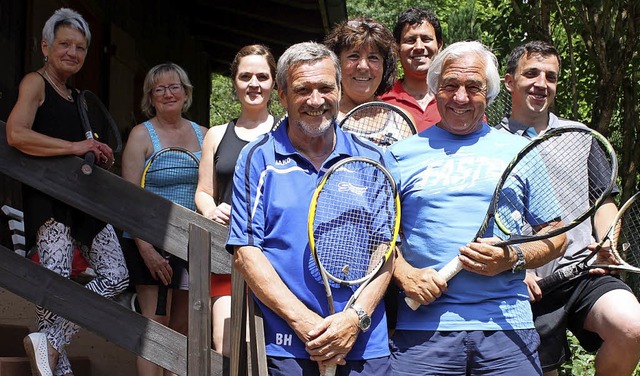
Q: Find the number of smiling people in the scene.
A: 8